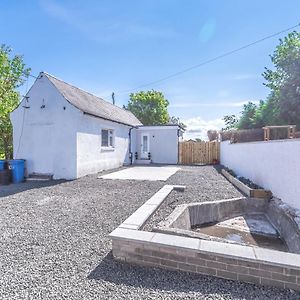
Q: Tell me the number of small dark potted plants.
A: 2